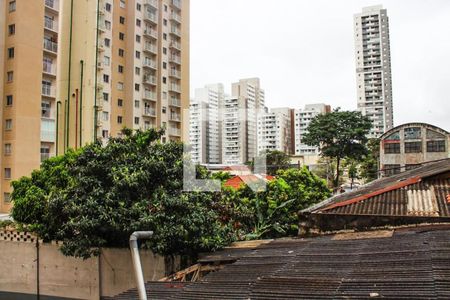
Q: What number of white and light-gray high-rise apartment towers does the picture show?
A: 5